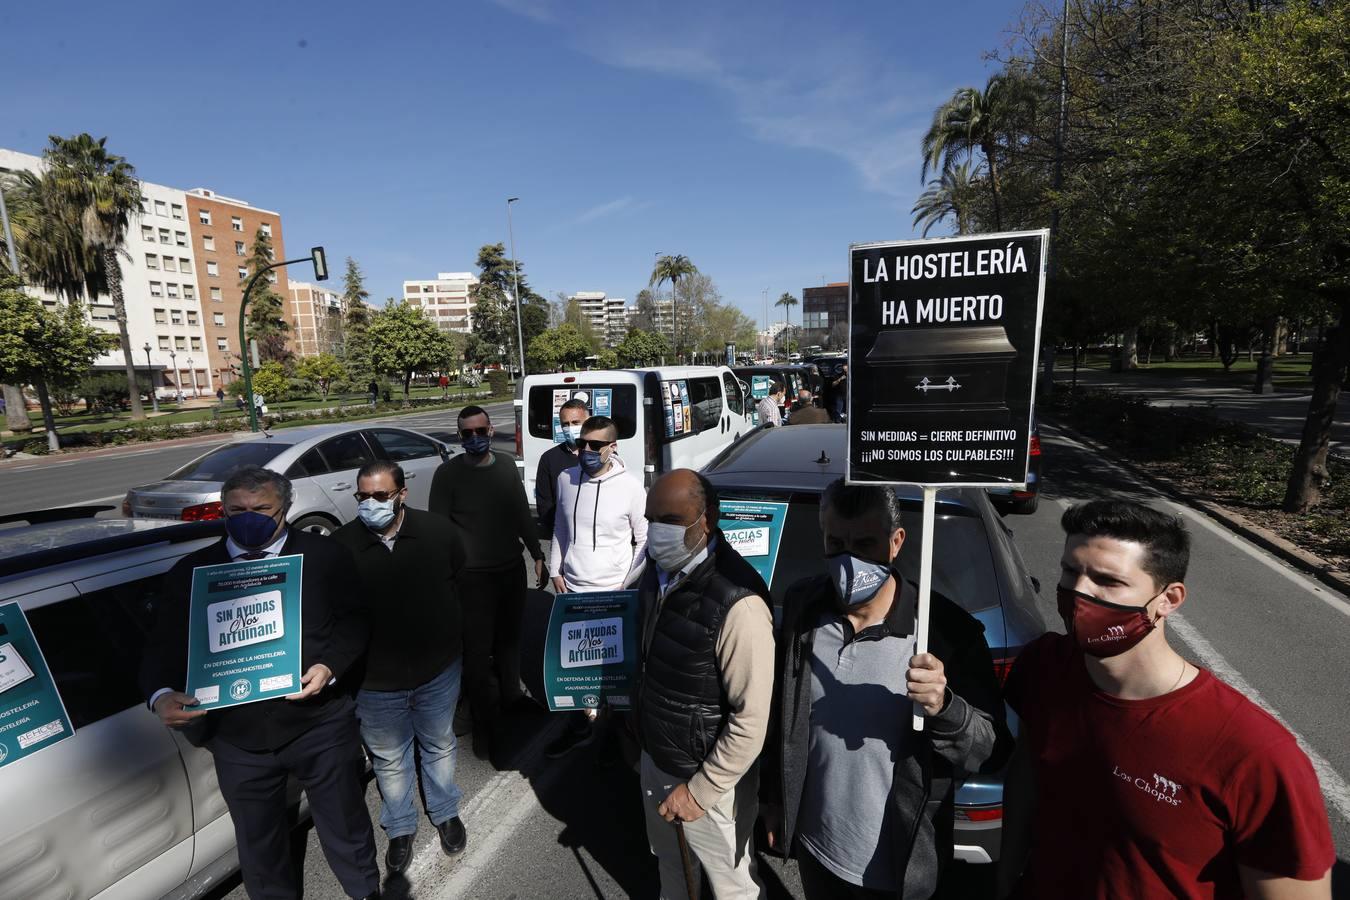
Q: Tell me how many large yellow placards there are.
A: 0